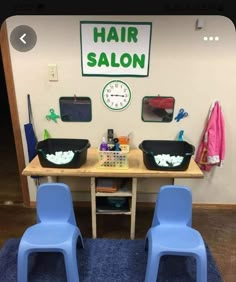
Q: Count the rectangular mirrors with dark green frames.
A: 2